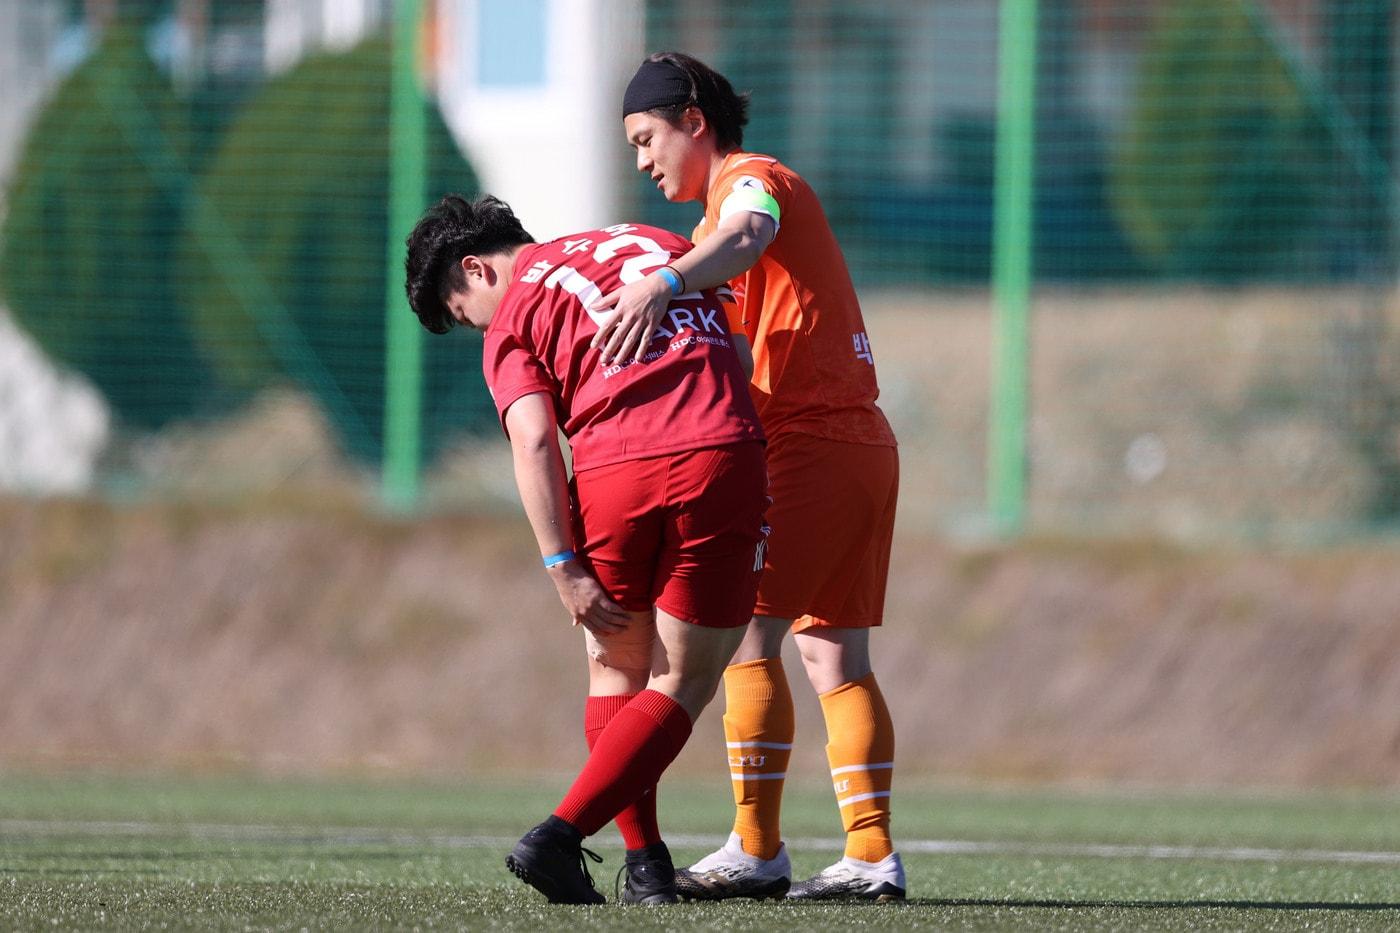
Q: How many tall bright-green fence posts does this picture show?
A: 2